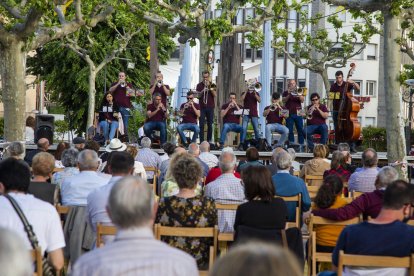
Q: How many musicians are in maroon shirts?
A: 12